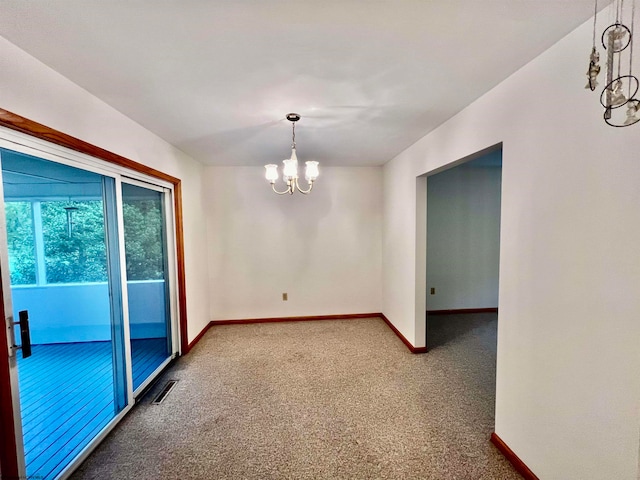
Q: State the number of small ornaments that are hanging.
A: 4